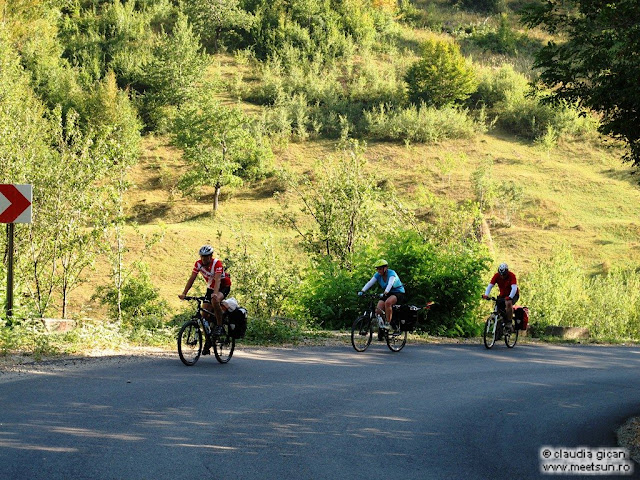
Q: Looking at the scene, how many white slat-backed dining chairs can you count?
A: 0